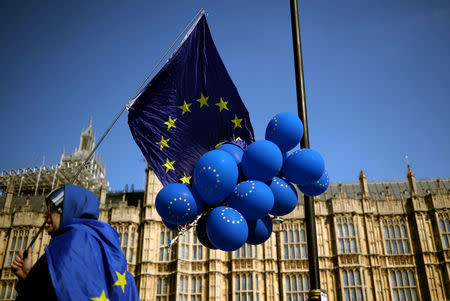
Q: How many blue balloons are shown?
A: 13